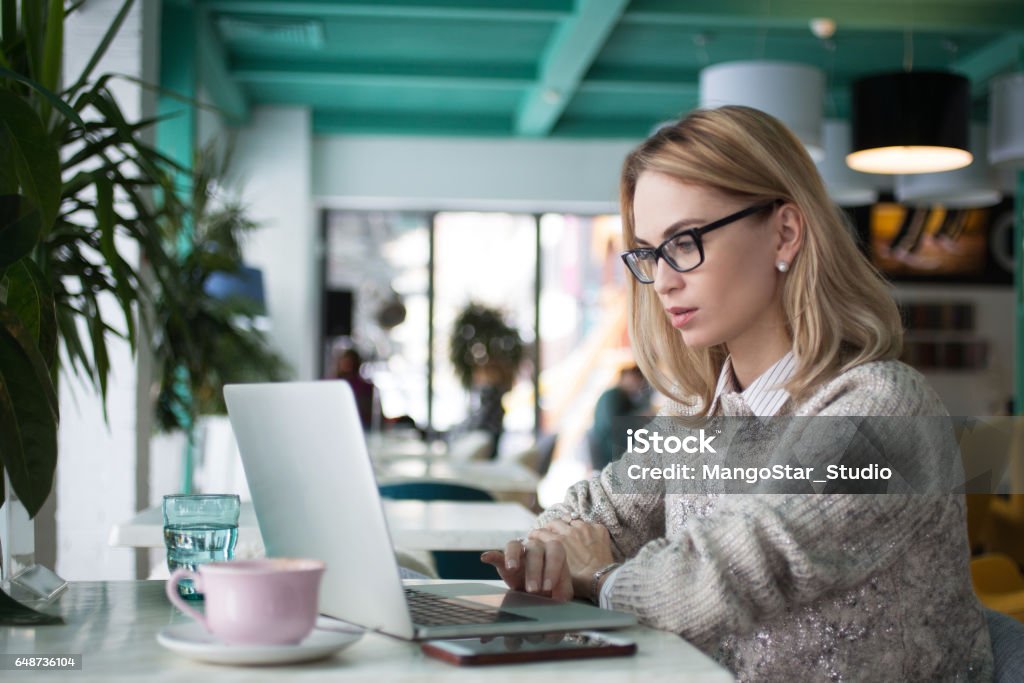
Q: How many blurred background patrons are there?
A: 2